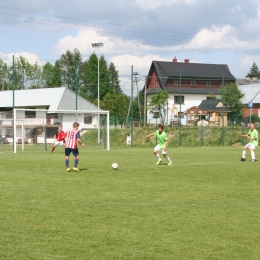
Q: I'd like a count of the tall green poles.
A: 5